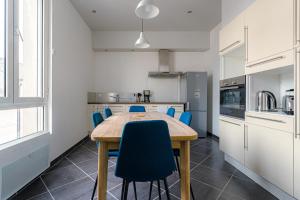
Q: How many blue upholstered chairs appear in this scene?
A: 6